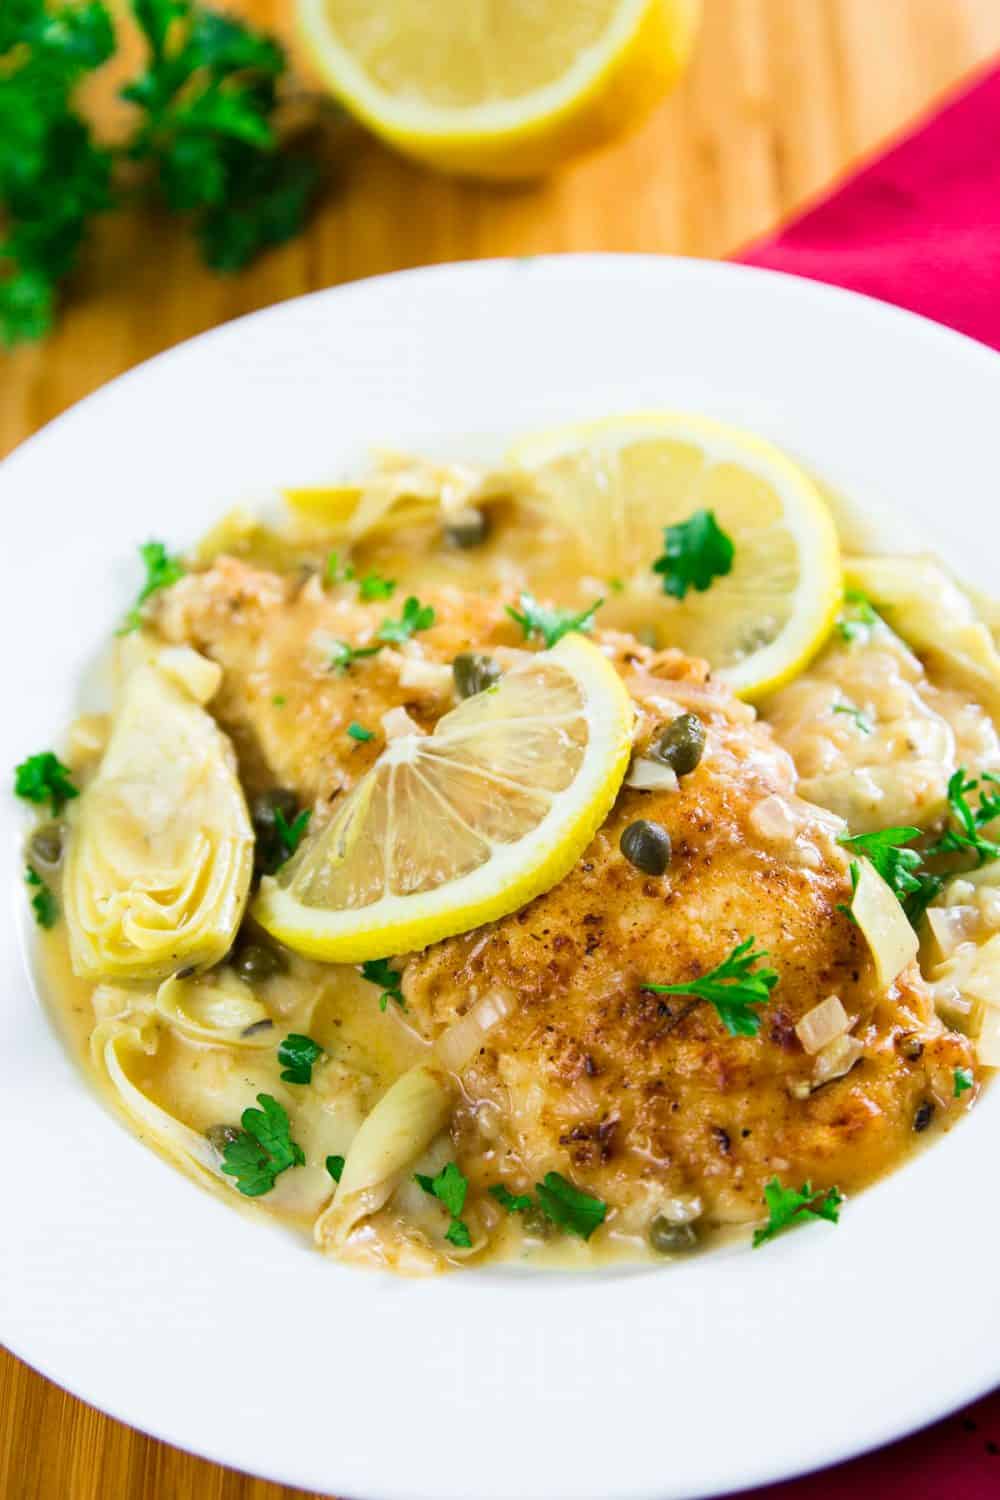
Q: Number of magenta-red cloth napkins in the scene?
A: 1